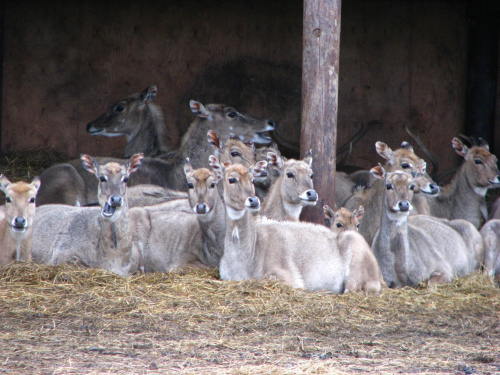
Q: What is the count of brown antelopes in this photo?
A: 12